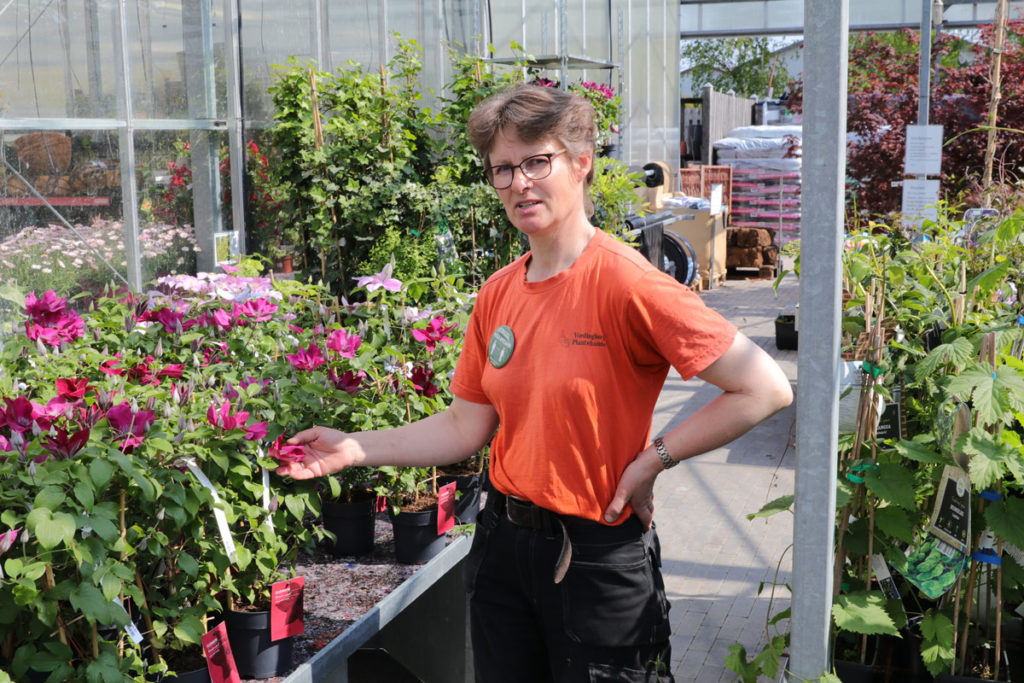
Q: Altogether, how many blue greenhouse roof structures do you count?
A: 0